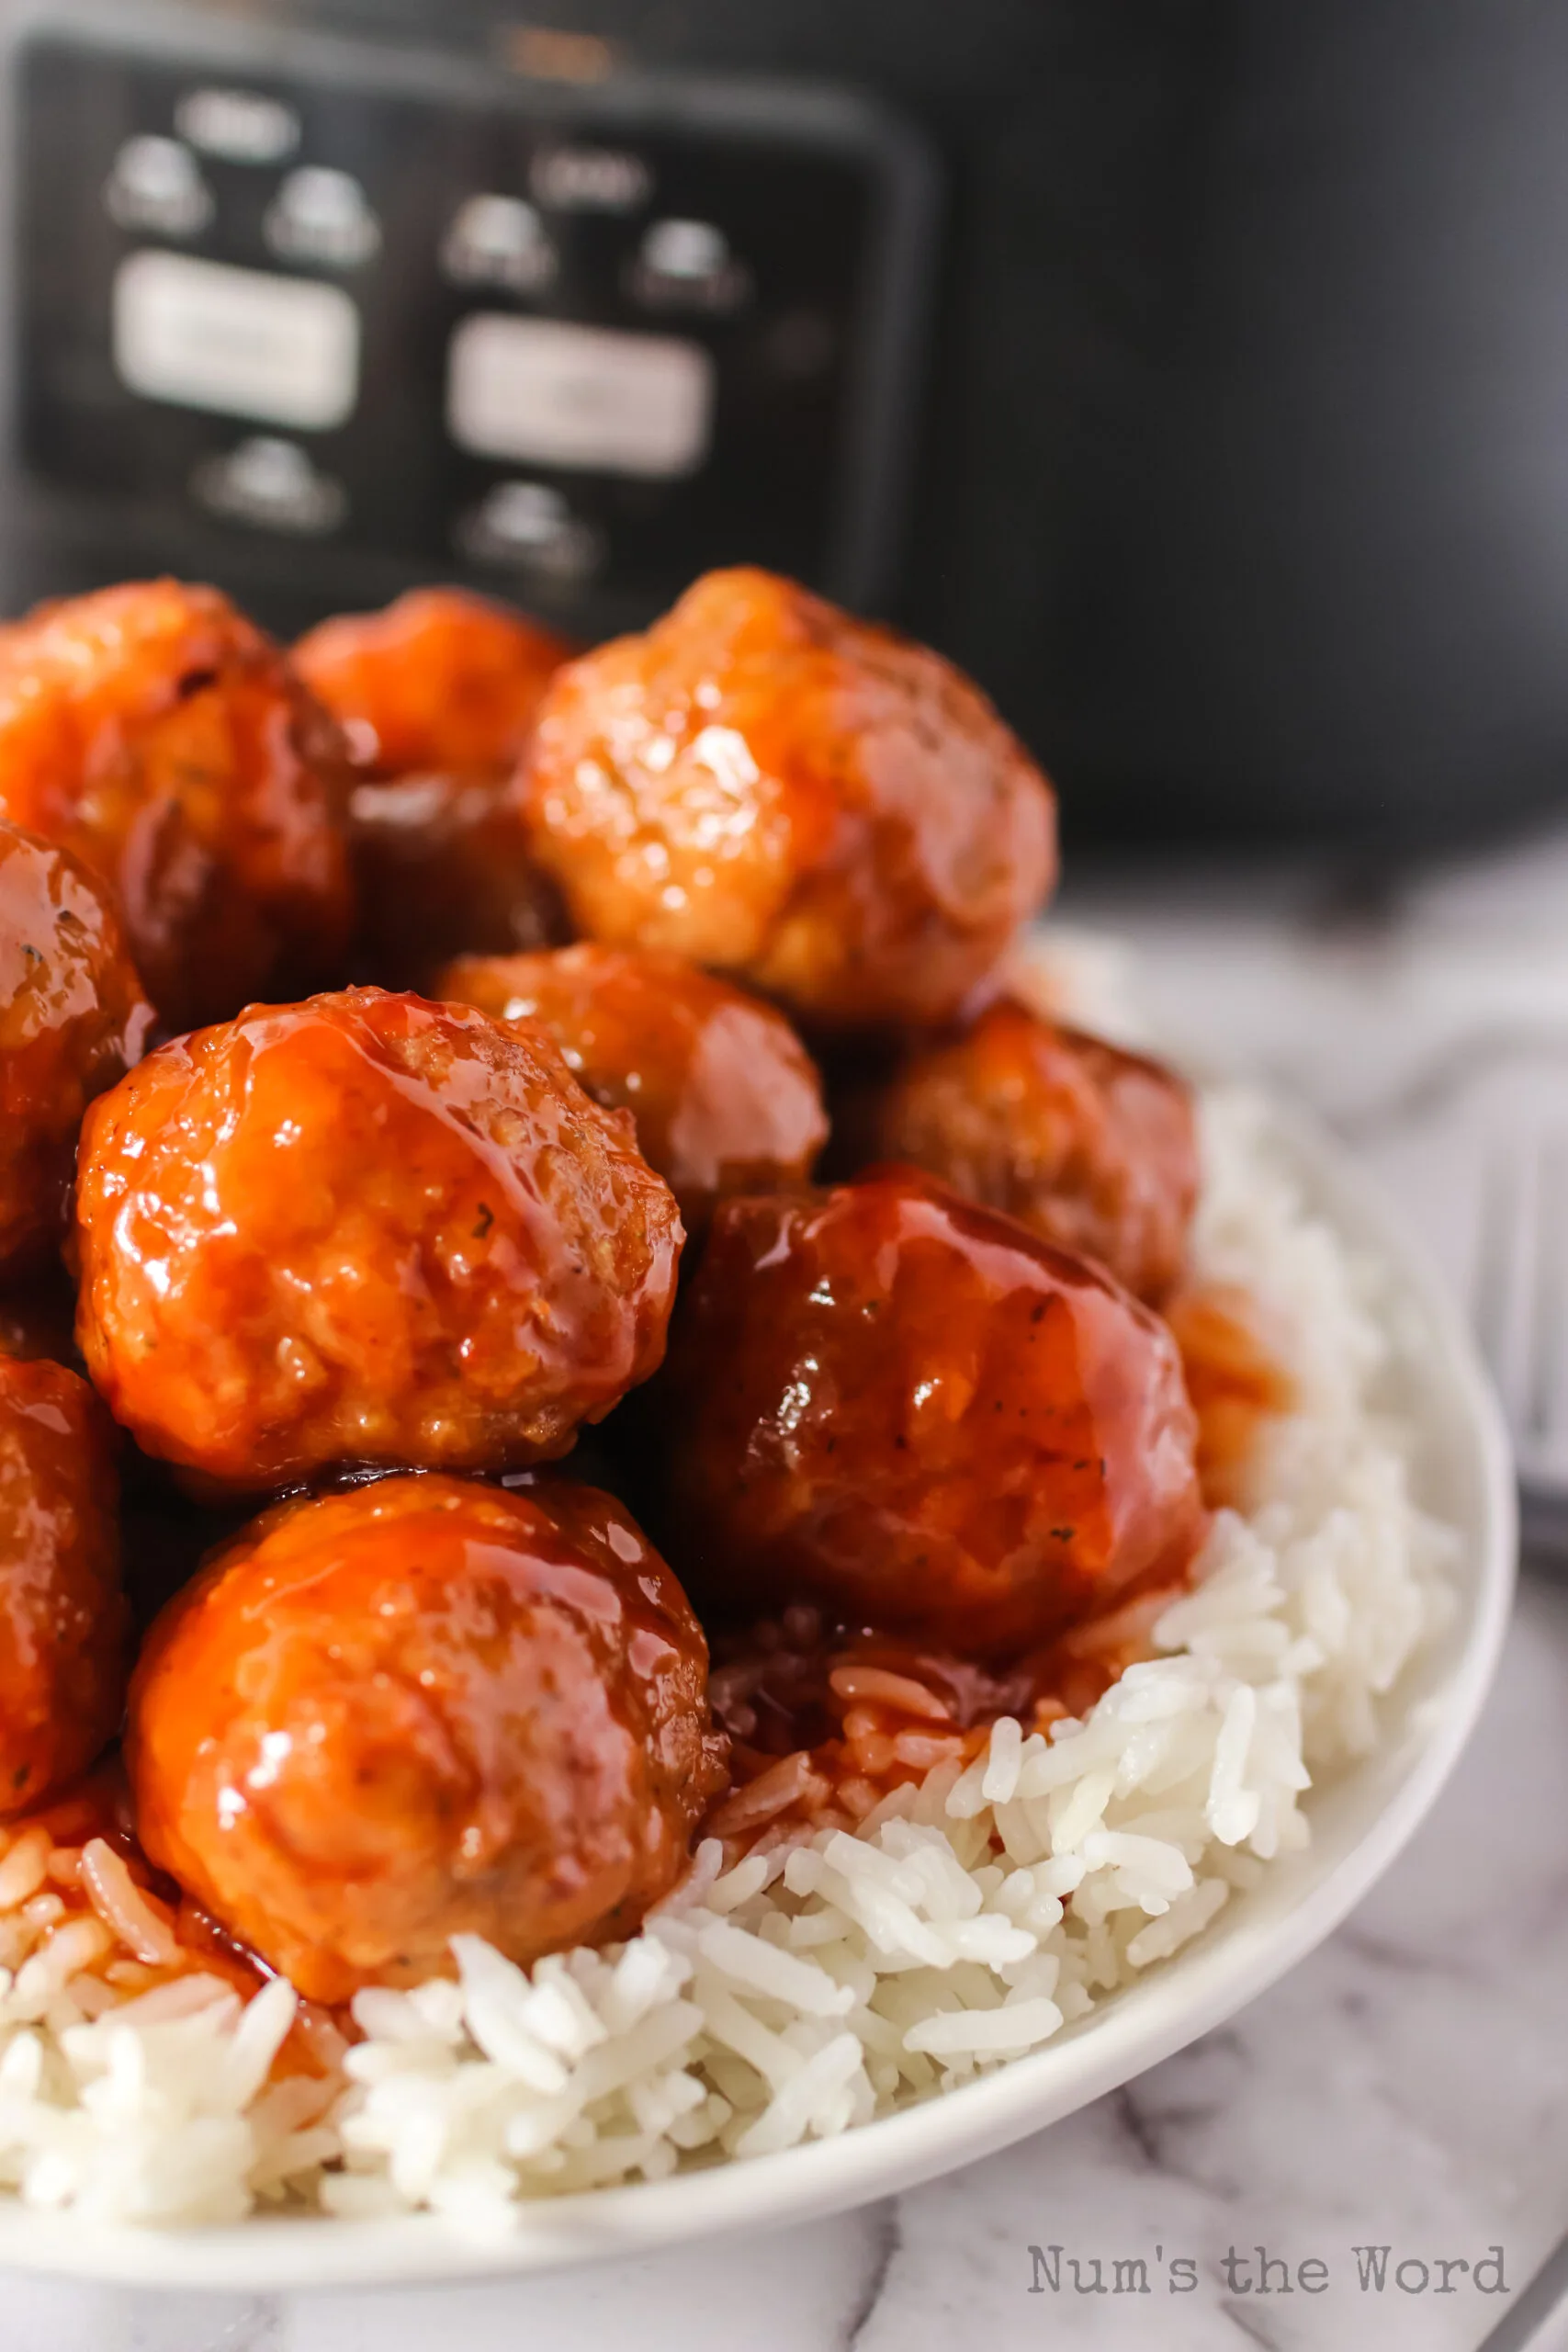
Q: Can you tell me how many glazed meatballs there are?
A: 11